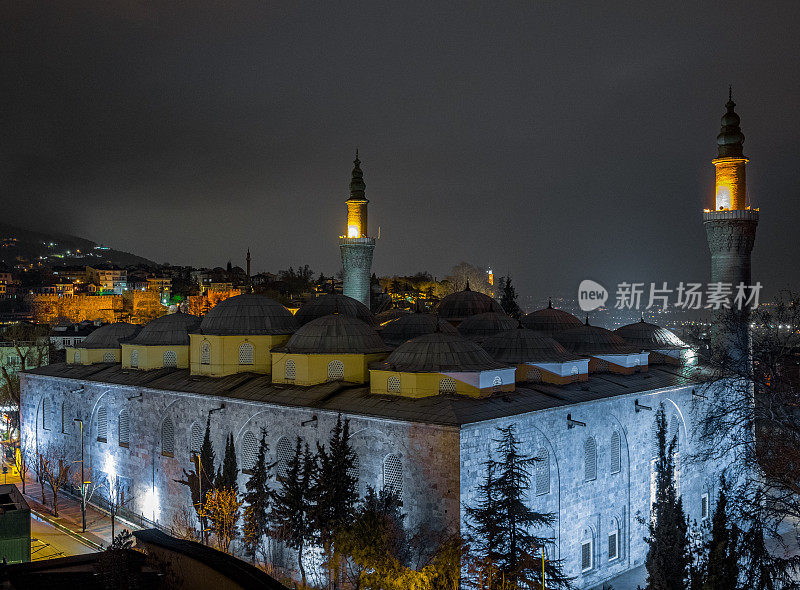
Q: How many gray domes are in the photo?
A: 13